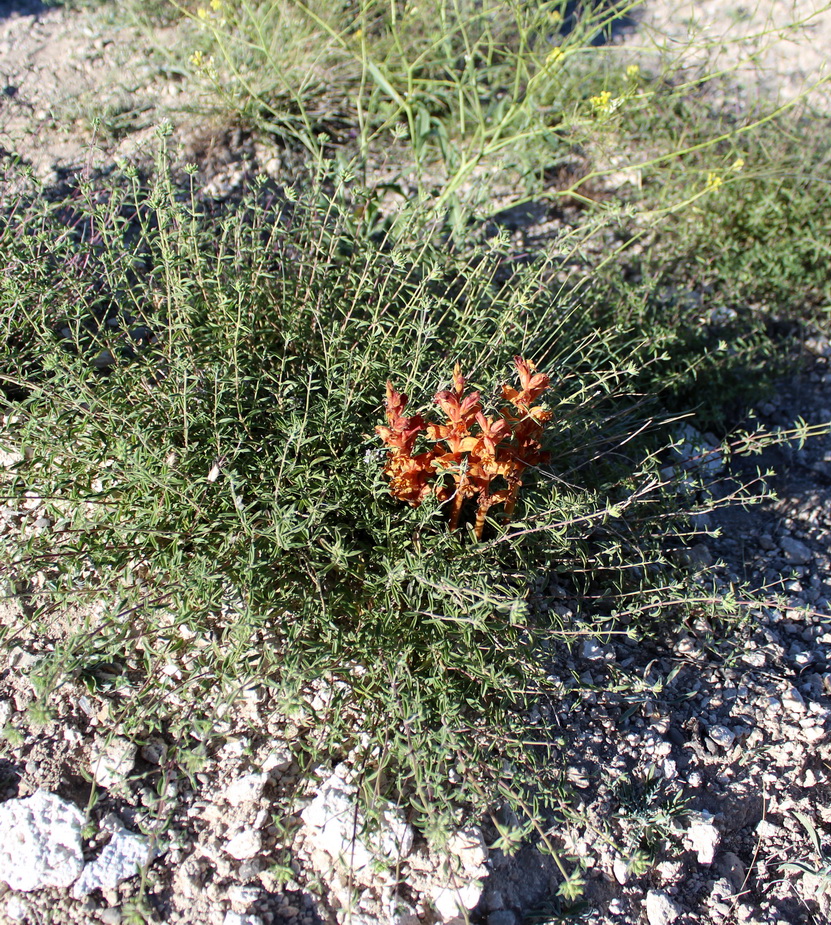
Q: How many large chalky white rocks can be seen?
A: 3